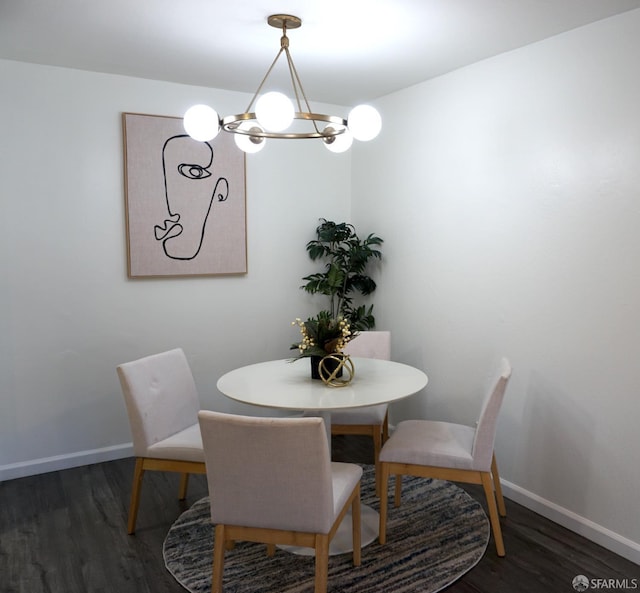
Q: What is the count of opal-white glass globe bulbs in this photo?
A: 5